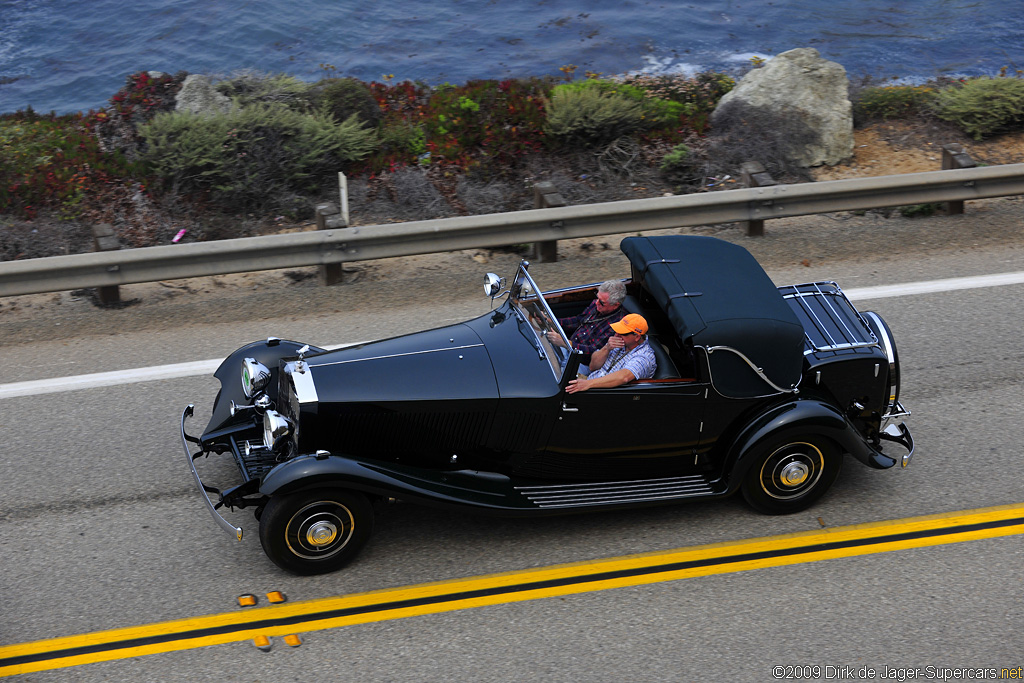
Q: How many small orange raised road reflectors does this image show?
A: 4